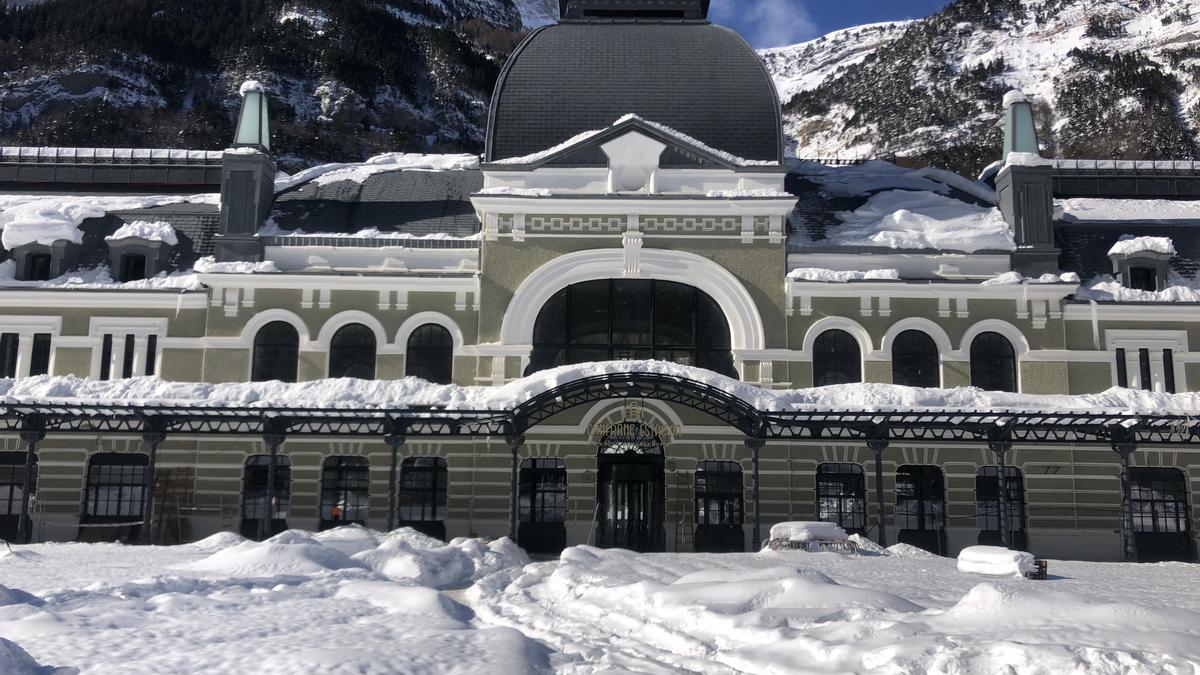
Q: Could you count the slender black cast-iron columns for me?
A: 9